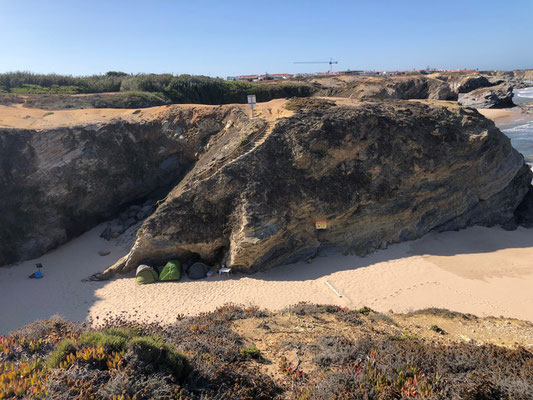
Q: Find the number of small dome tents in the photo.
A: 3